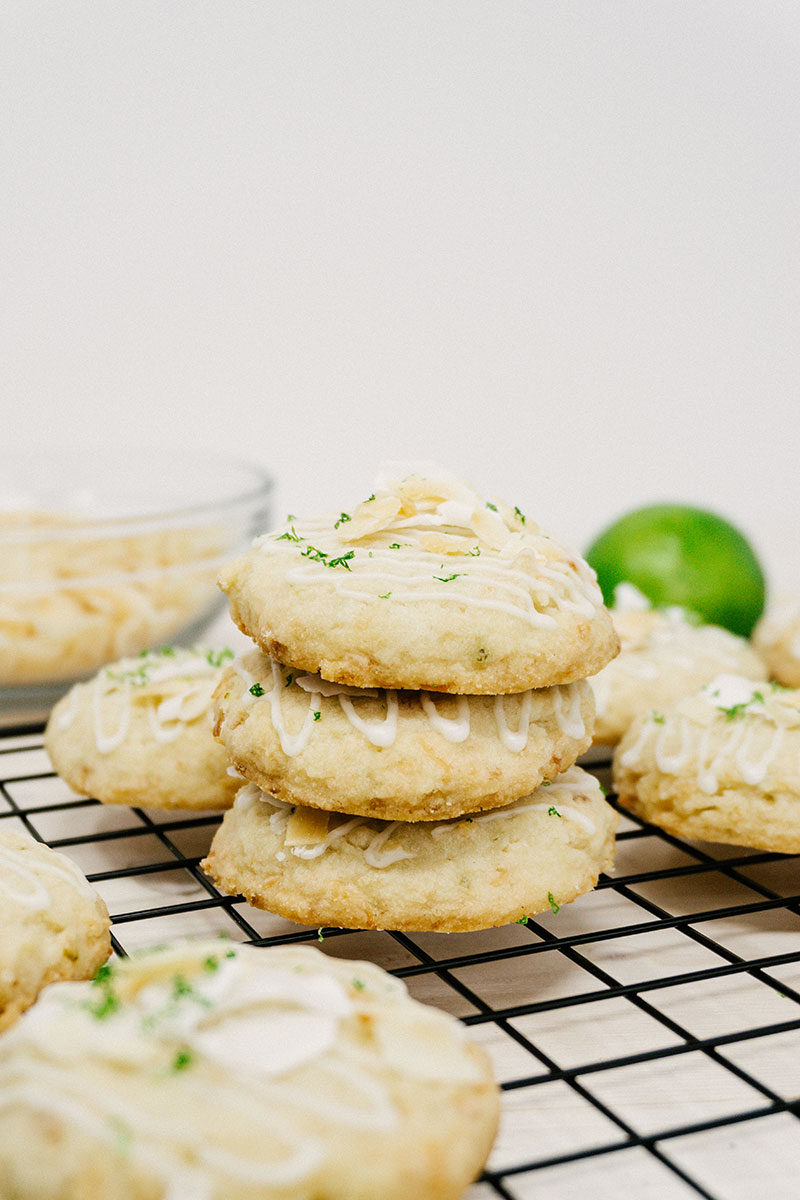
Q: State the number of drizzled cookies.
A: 9